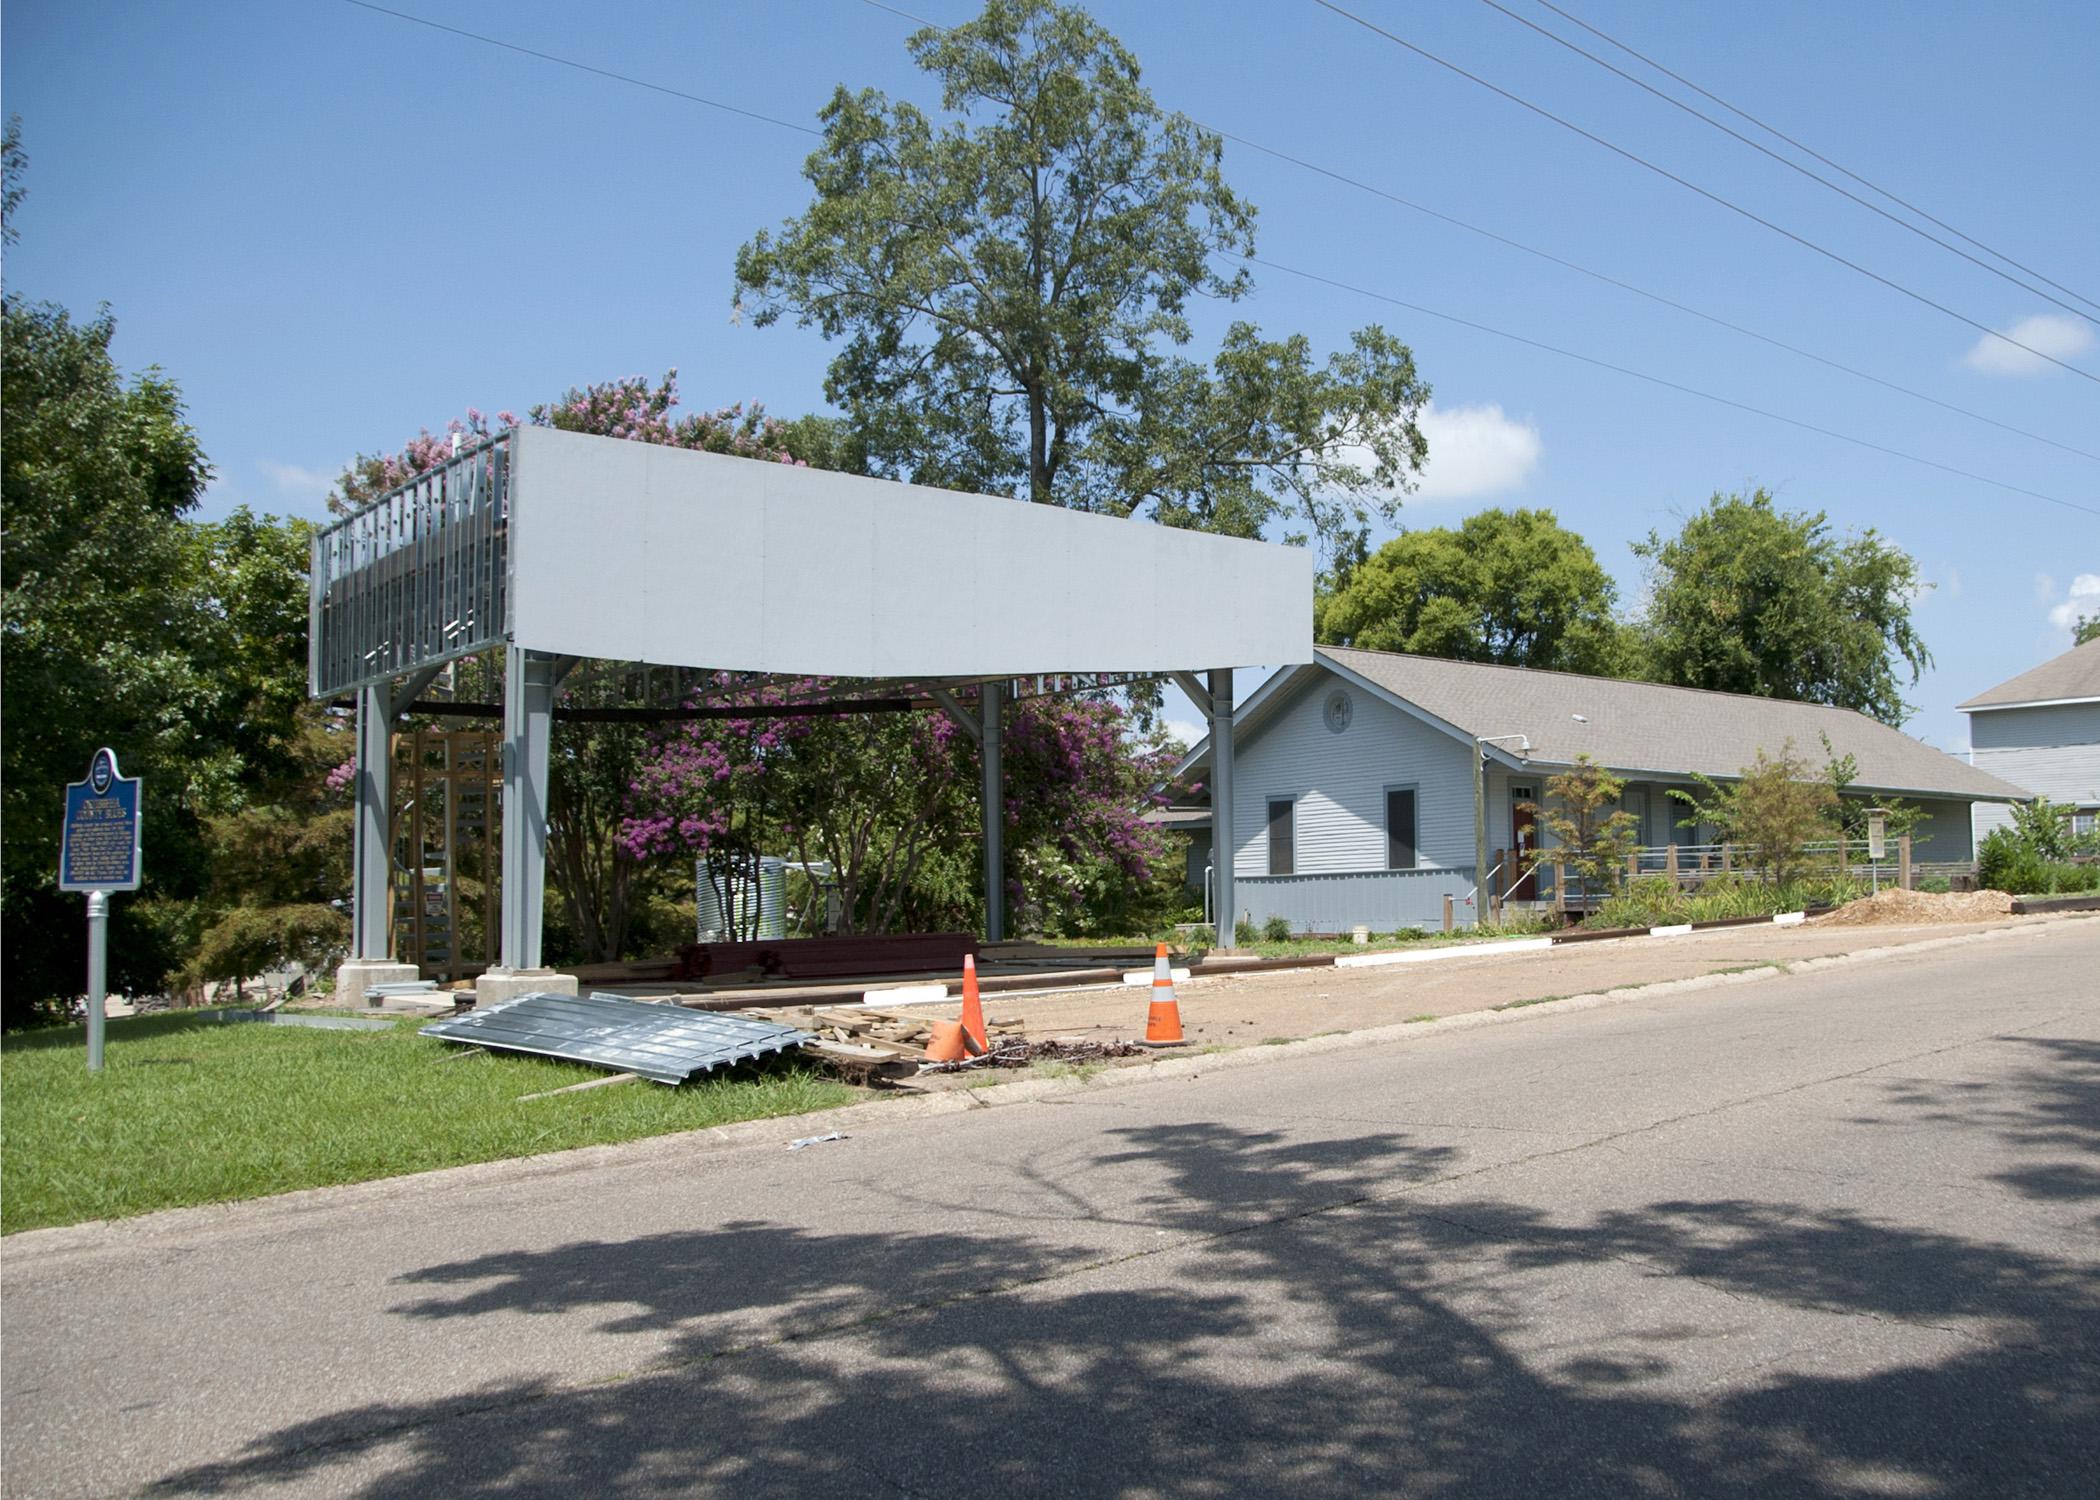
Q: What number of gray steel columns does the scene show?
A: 4